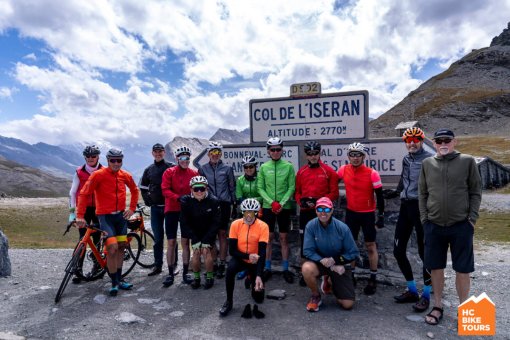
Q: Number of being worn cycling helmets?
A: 11